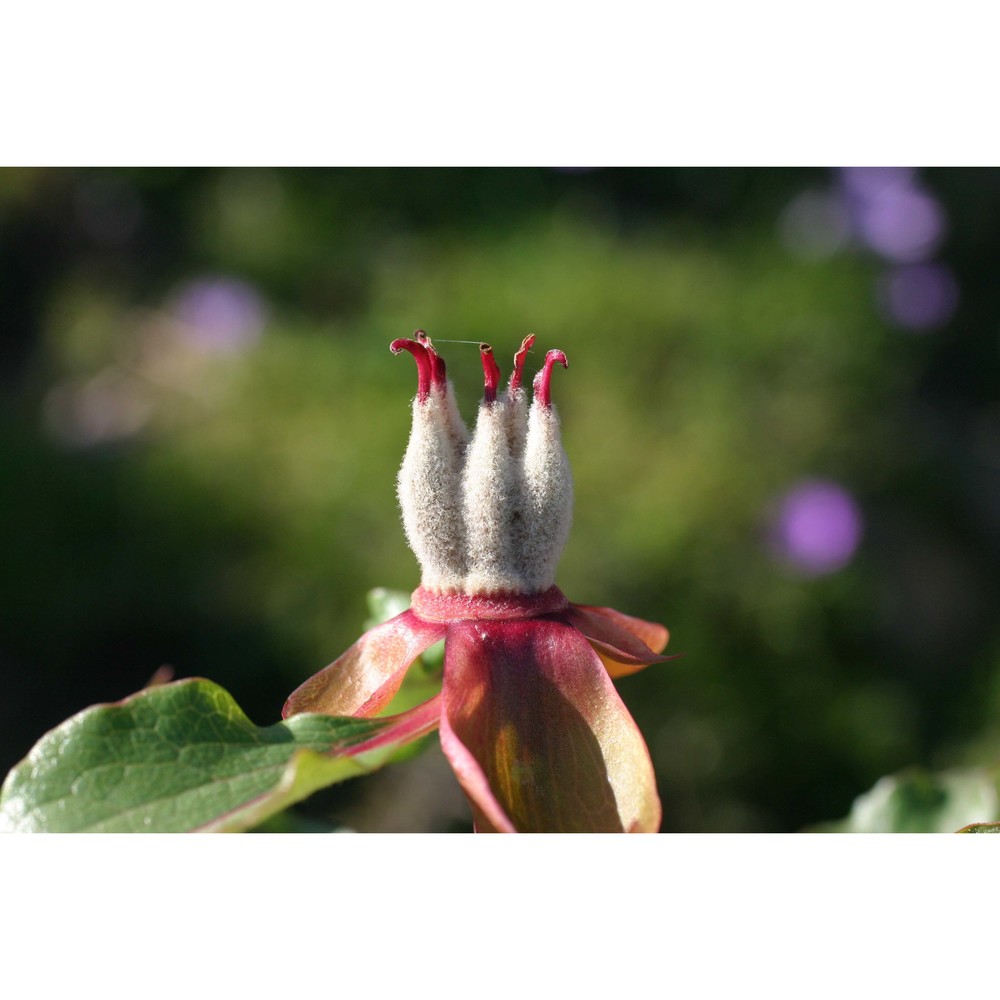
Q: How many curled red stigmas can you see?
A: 5